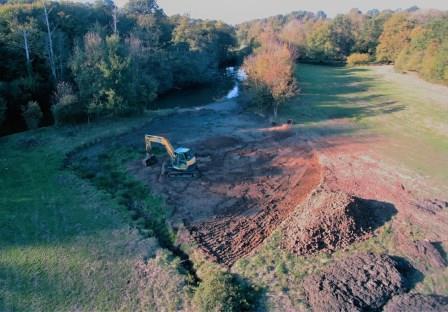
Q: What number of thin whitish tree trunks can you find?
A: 3